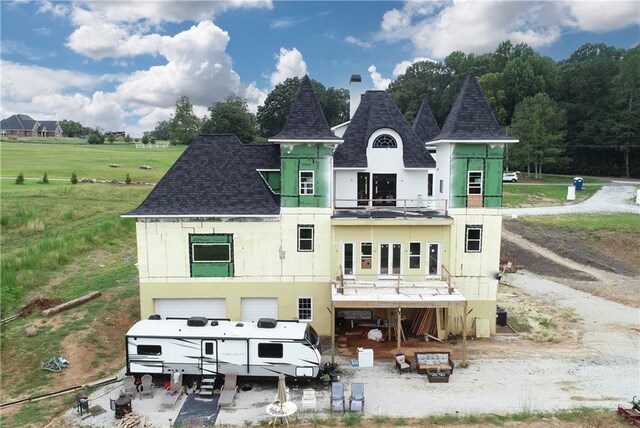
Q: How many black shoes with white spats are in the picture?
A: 0